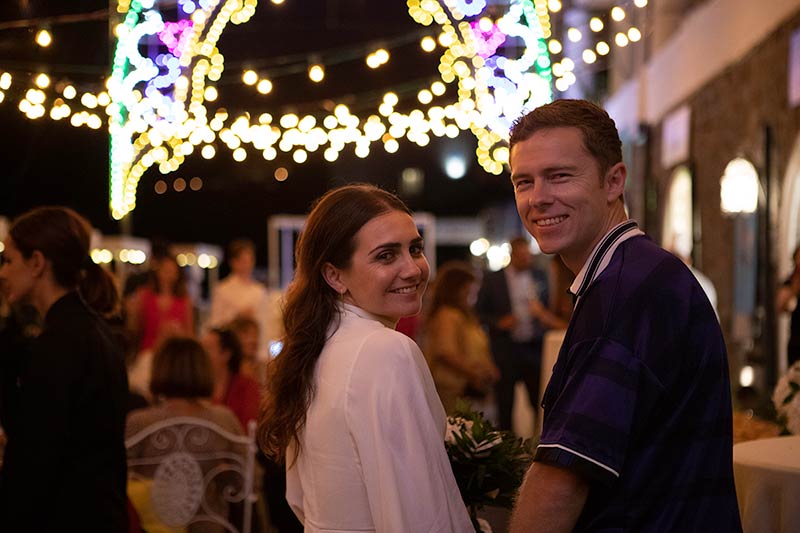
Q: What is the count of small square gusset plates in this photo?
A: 0